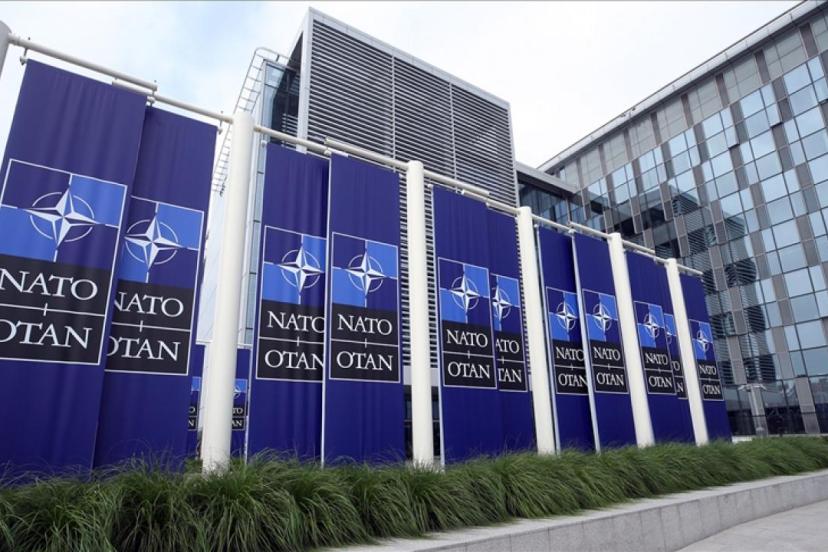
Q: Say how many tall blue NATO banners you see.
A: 11